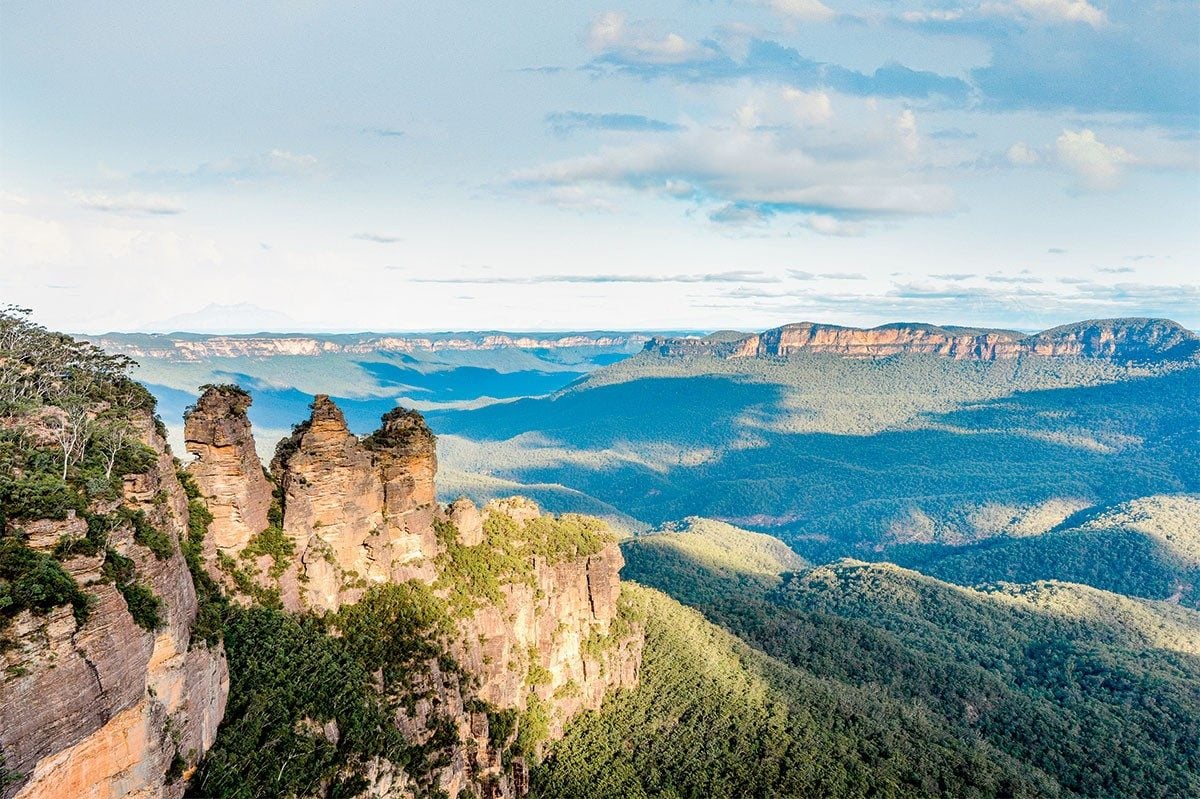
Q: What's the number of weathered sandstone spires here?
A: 3